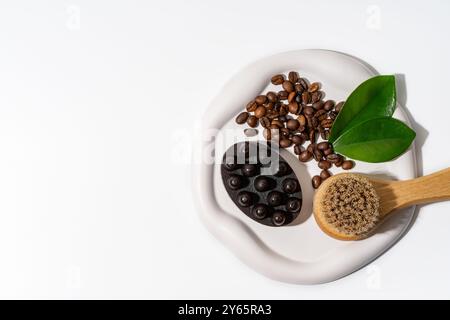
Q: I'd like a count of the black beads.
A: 13